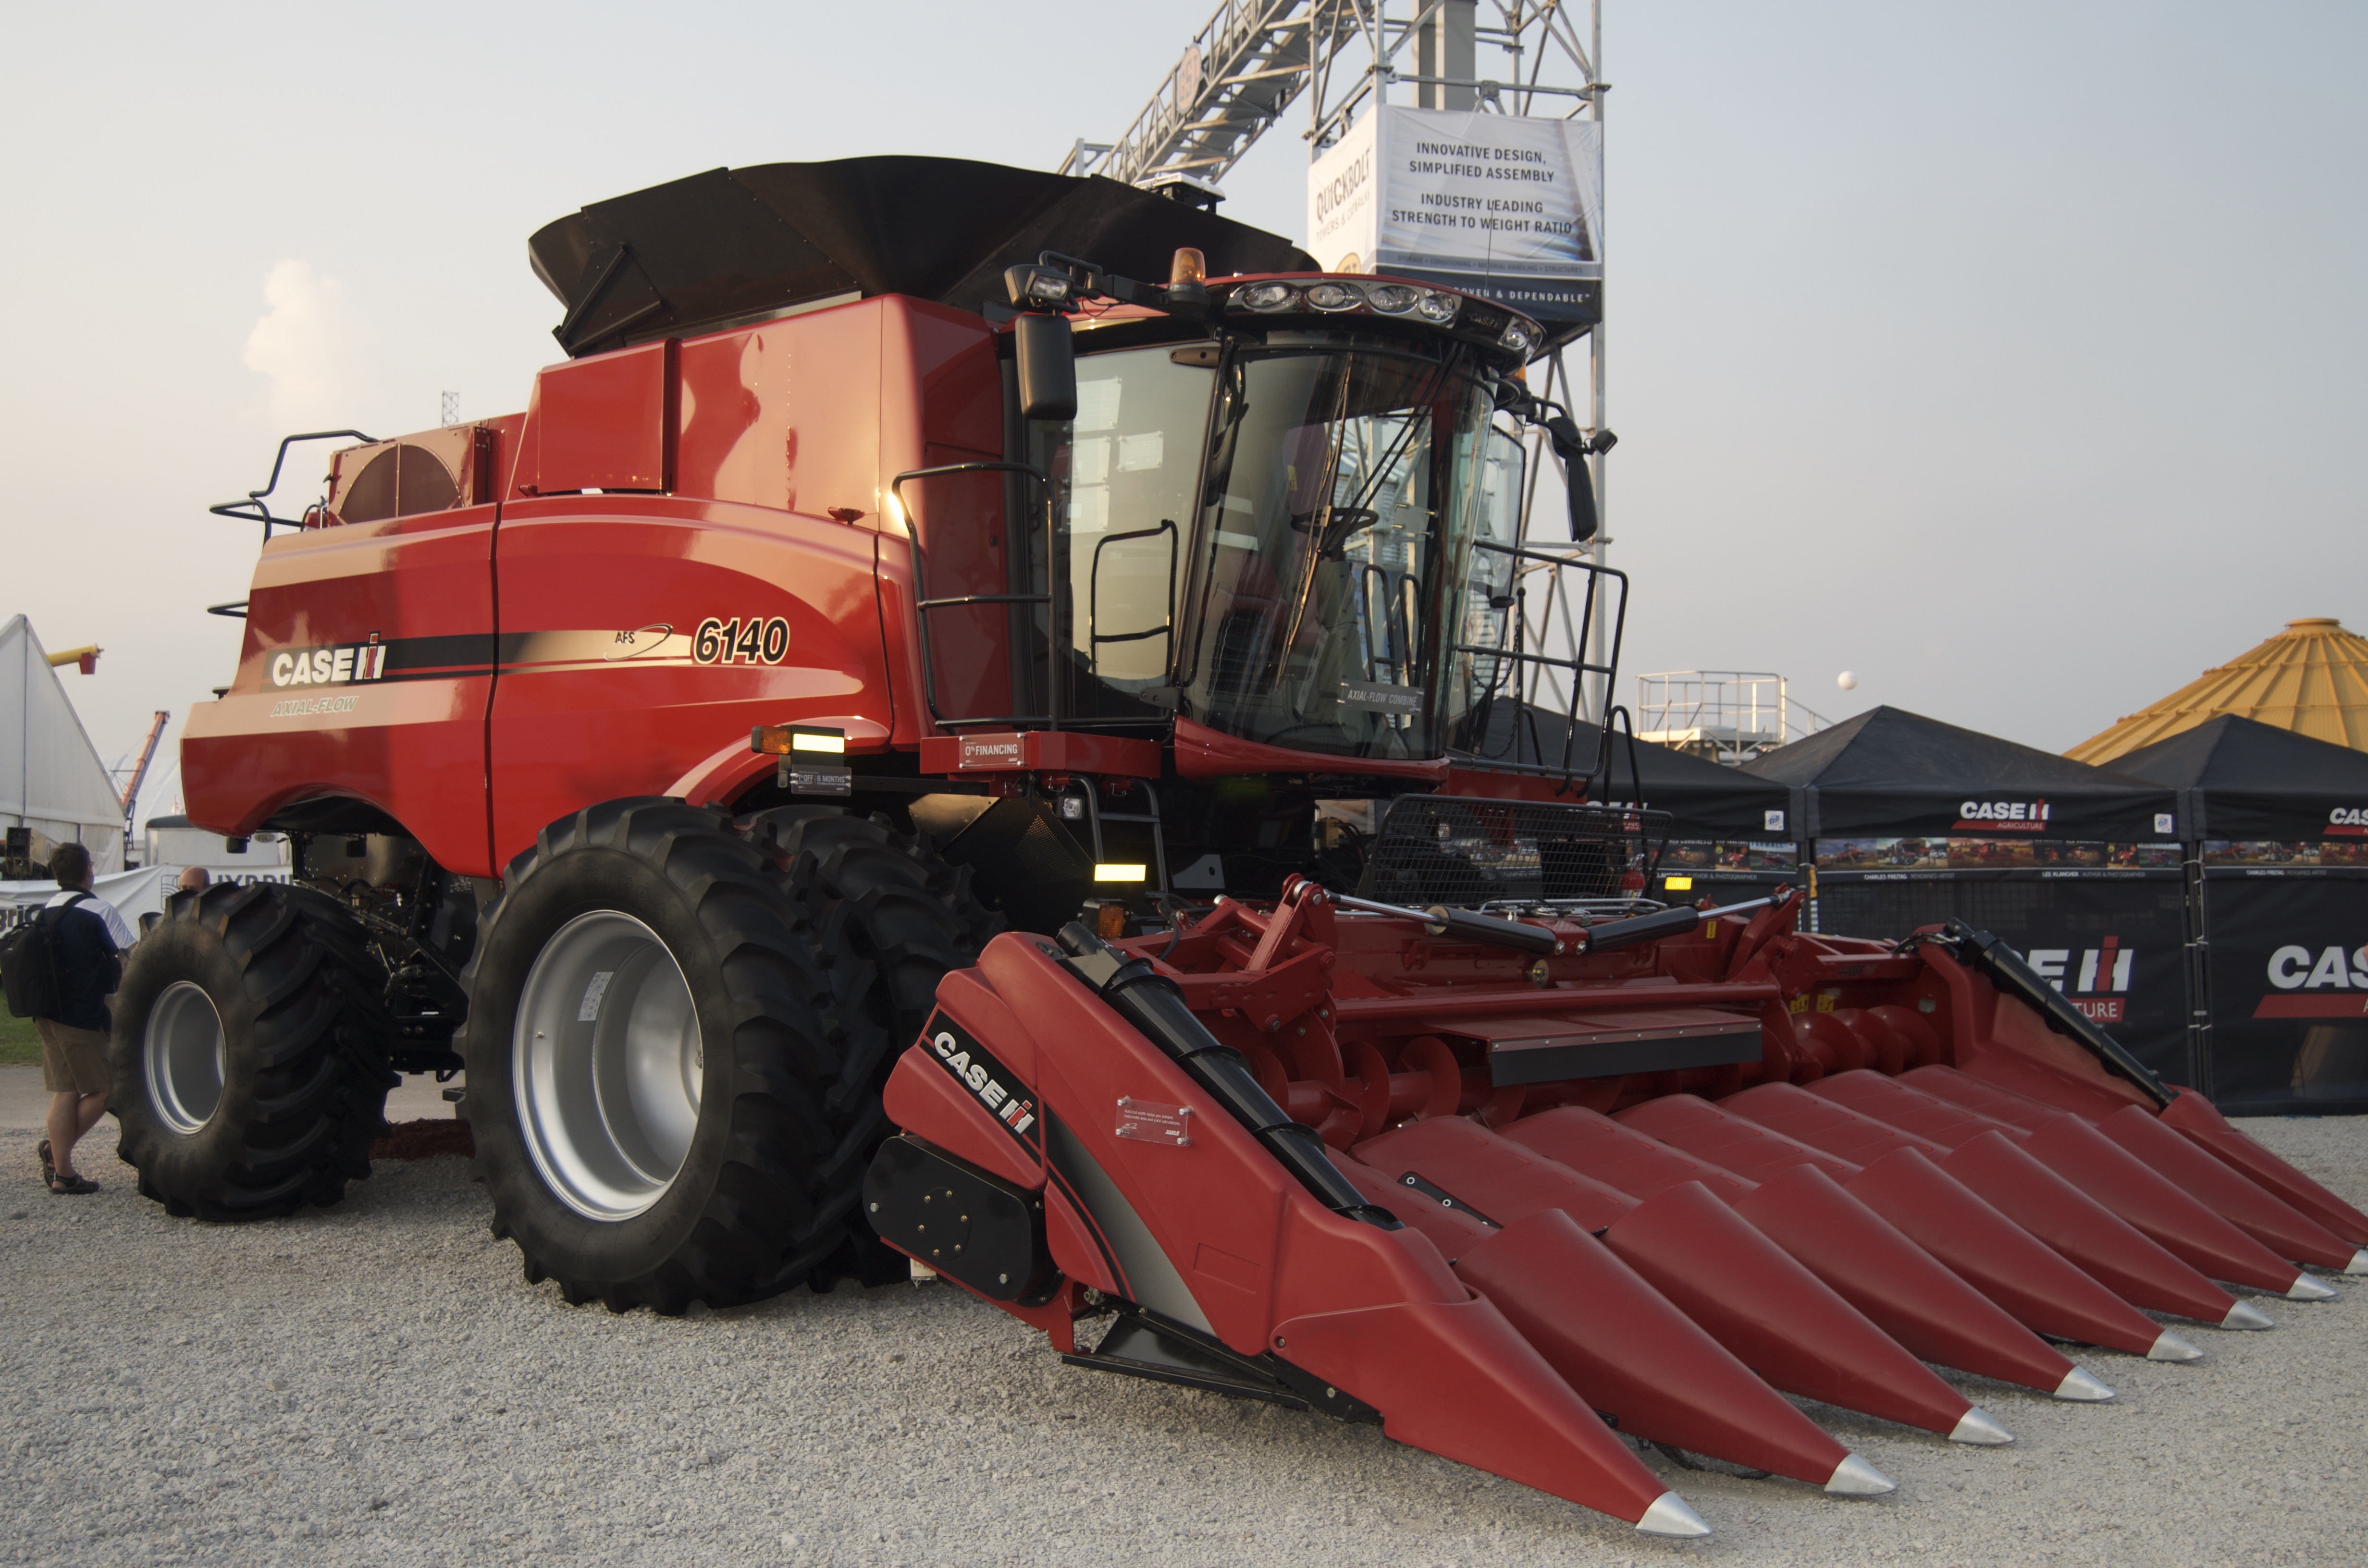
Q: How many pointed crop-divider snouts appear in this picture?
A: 9